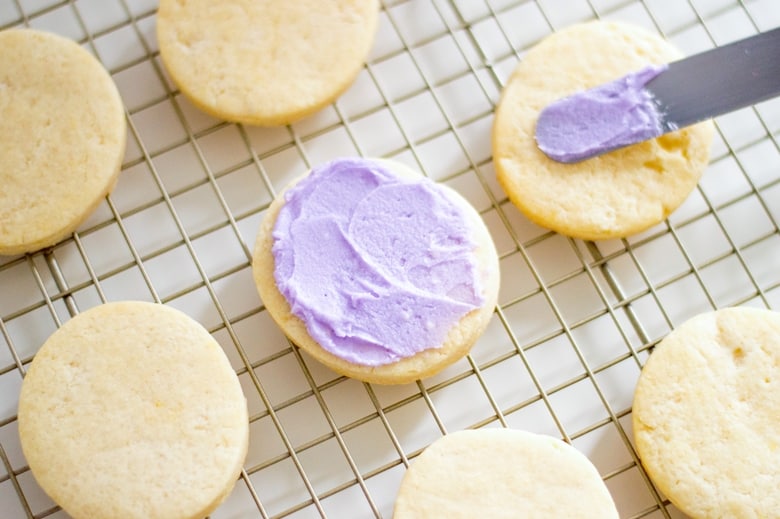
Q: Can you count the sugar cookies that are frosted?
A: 1